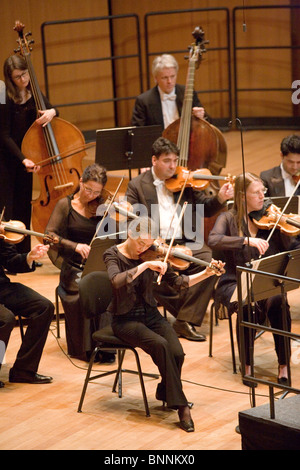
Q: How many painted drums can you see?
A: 0